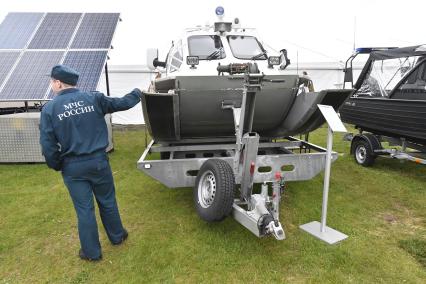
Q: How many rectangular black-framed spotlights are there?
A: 2